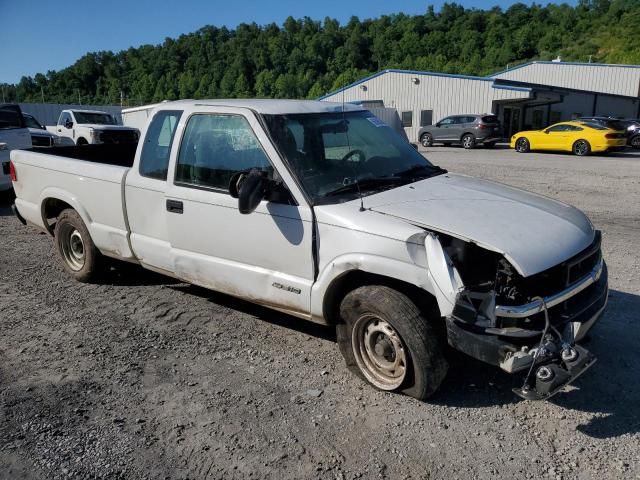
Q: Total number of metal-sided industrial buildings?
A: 2